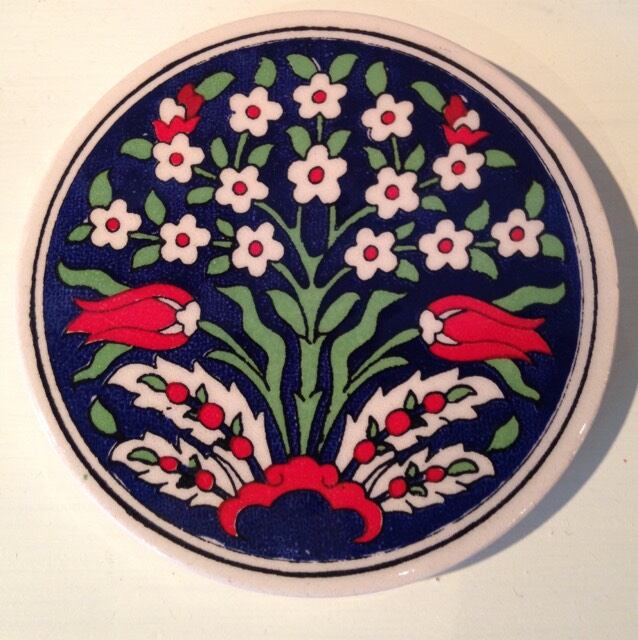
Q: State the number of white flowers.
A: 14